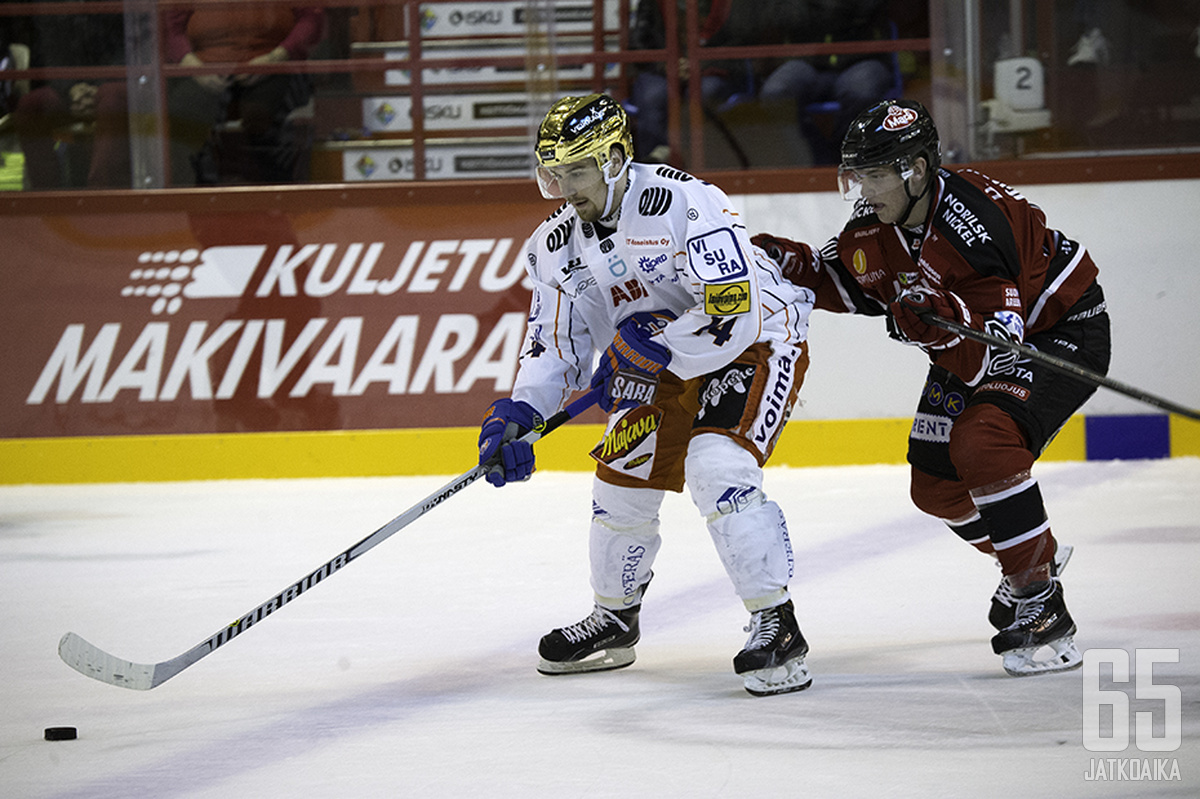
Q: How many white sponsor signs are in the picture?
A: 4